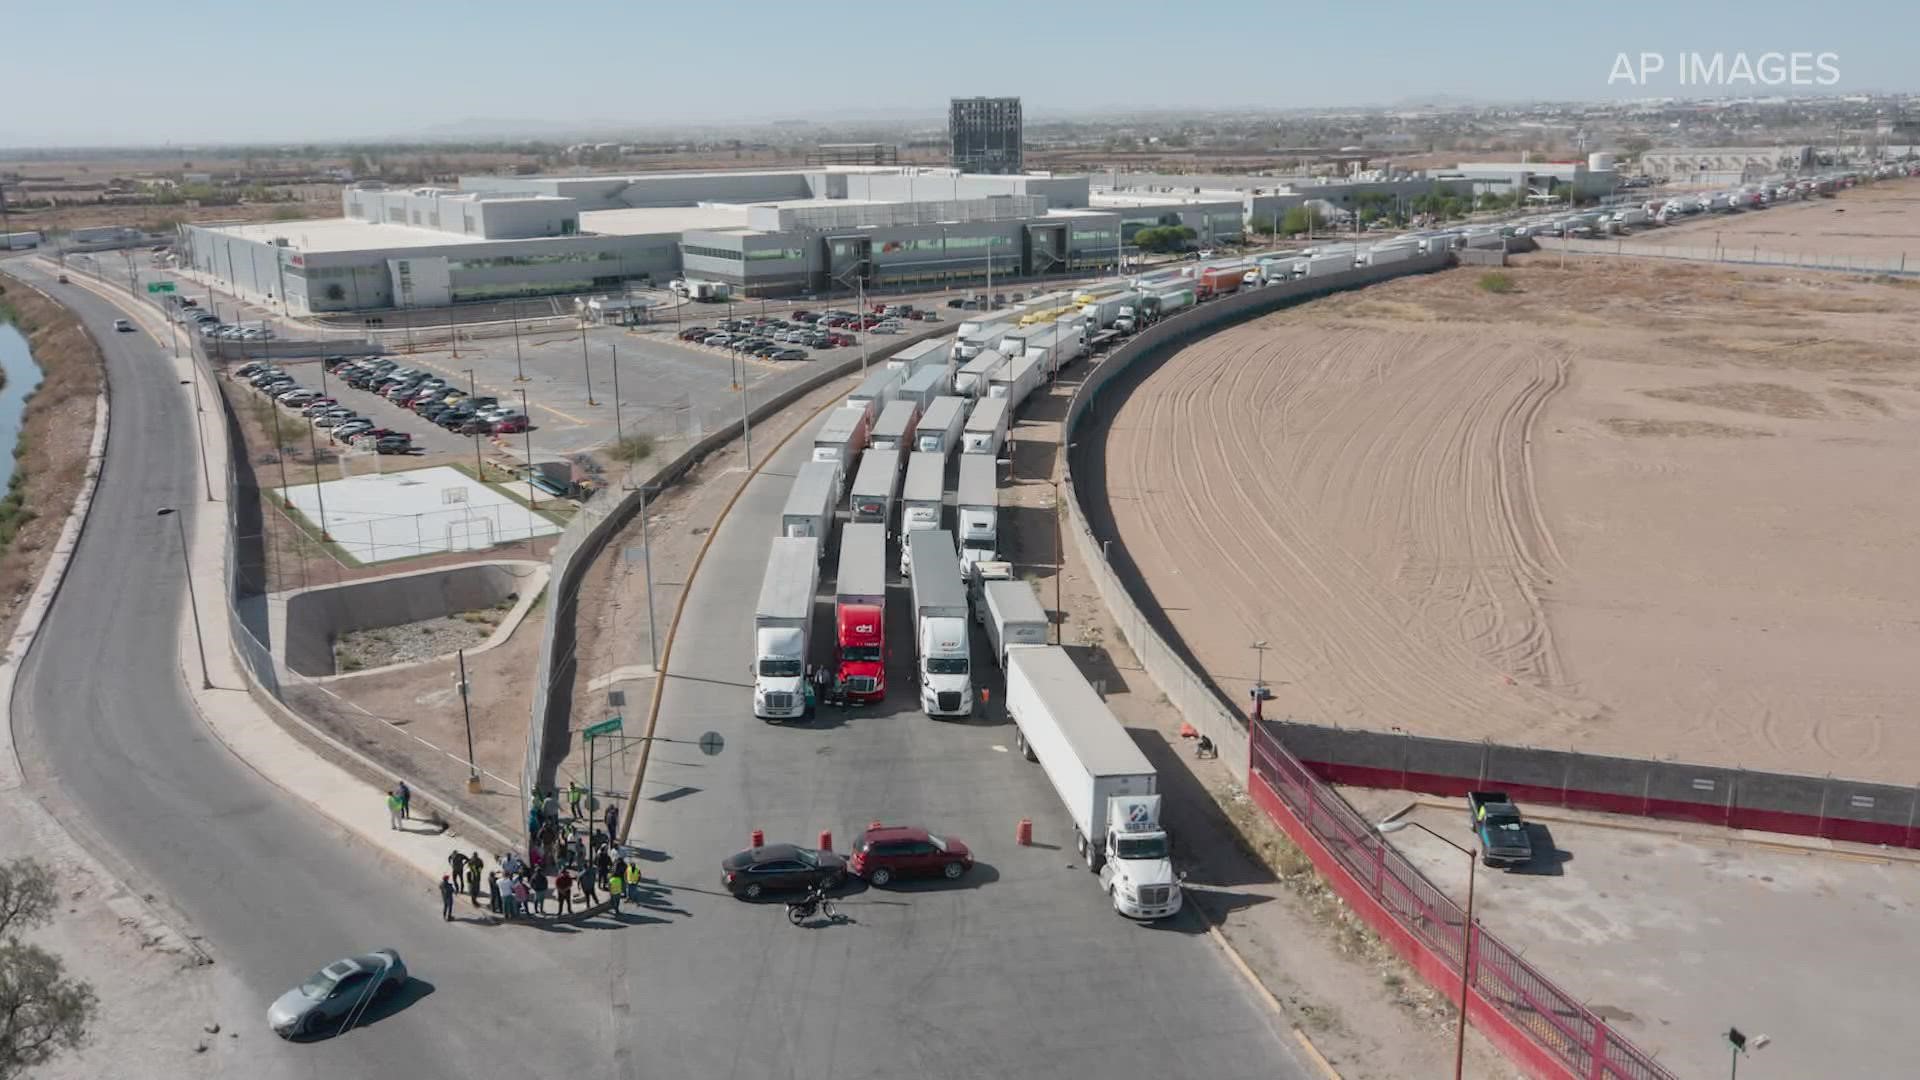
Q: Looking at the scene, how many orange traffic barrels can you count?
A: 4